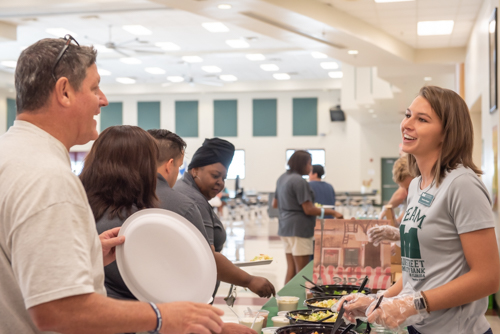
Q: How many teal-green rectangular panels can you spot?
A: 7